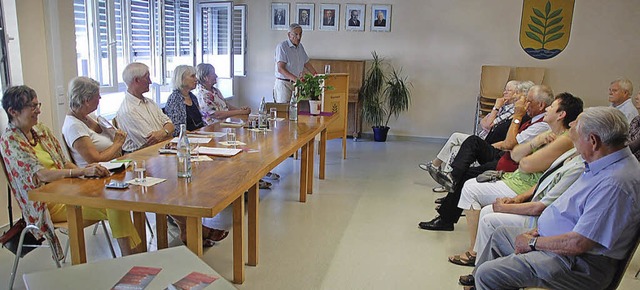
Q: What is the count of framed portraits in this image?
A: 5